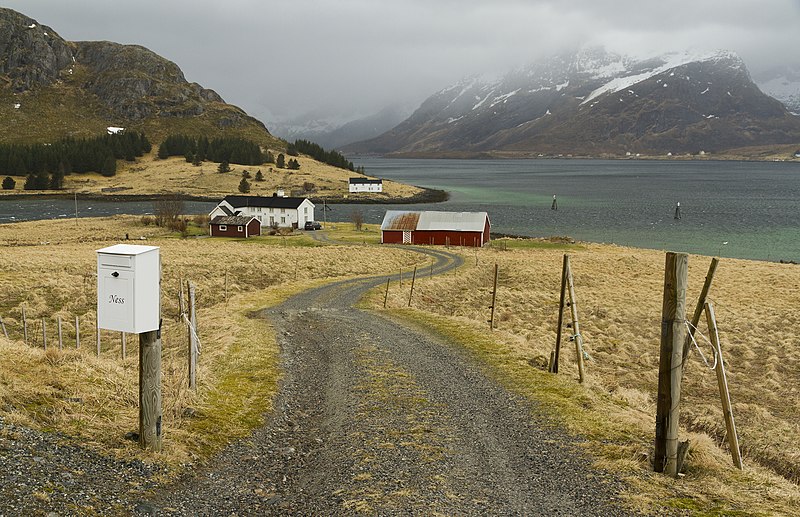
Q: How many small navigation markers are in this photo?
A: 2